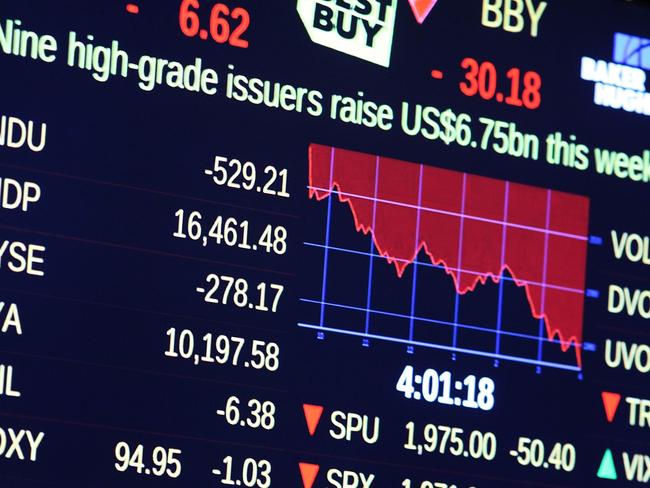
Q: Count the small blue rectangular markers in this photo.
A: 3